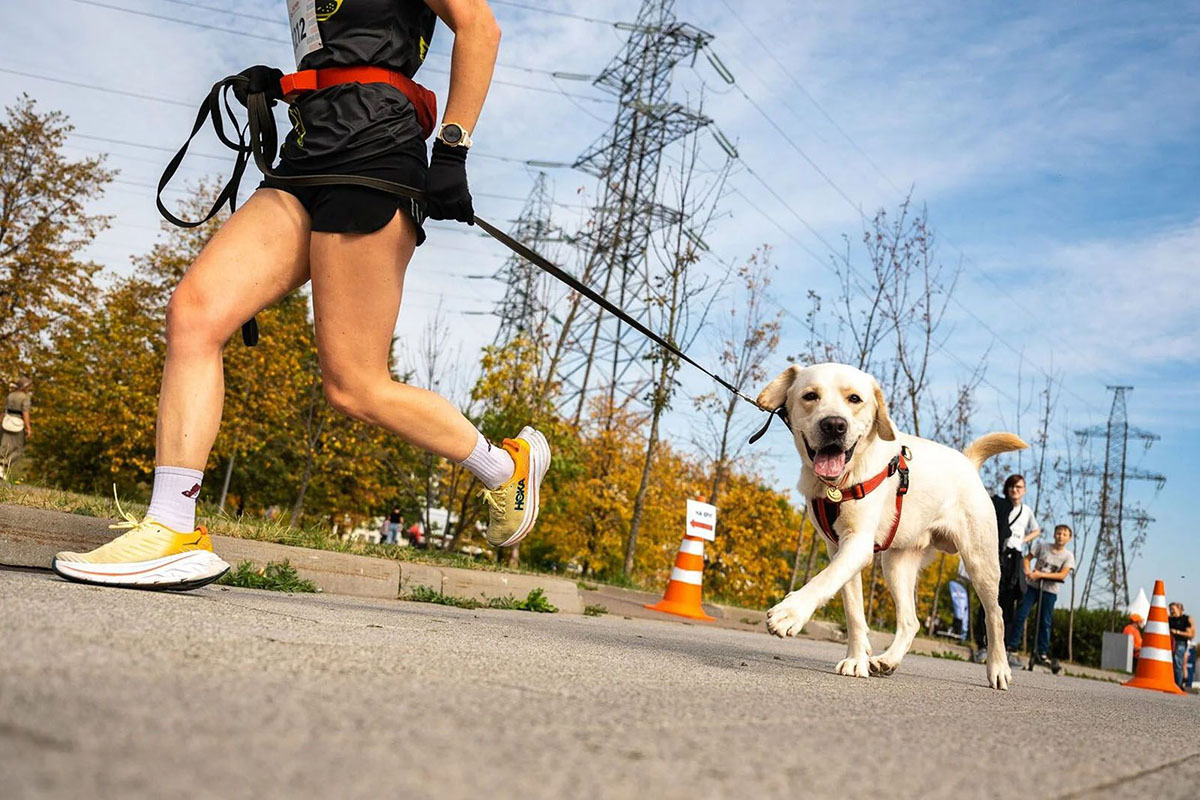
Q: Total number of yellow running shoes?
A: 2